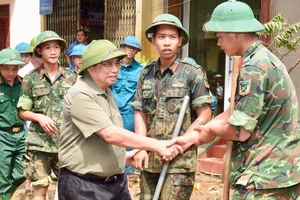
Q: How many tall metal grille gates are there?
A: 2